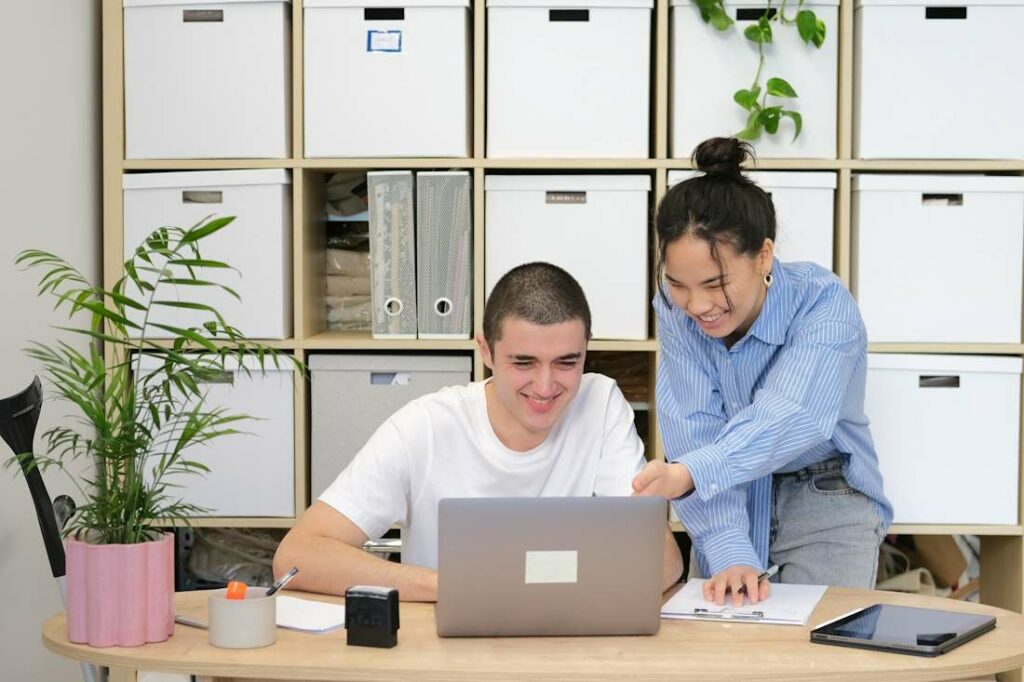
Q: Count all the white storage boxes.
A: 11